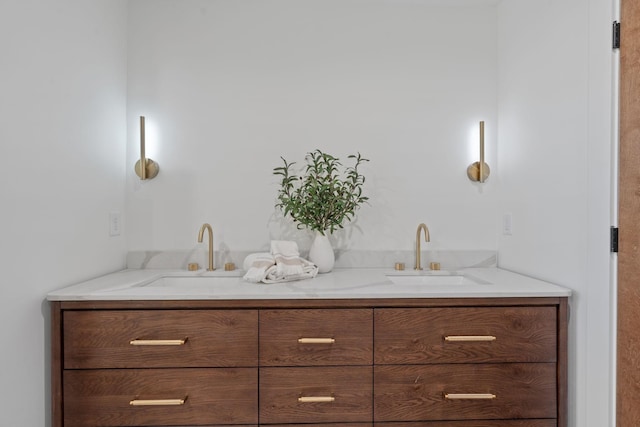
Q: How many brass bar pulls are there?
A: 6